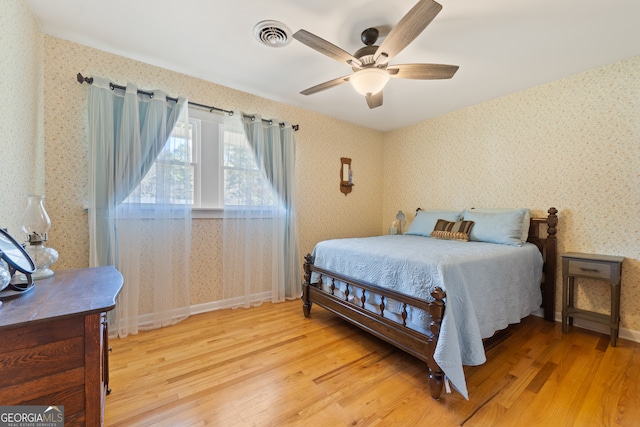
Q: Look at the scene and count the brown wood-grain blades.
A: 5